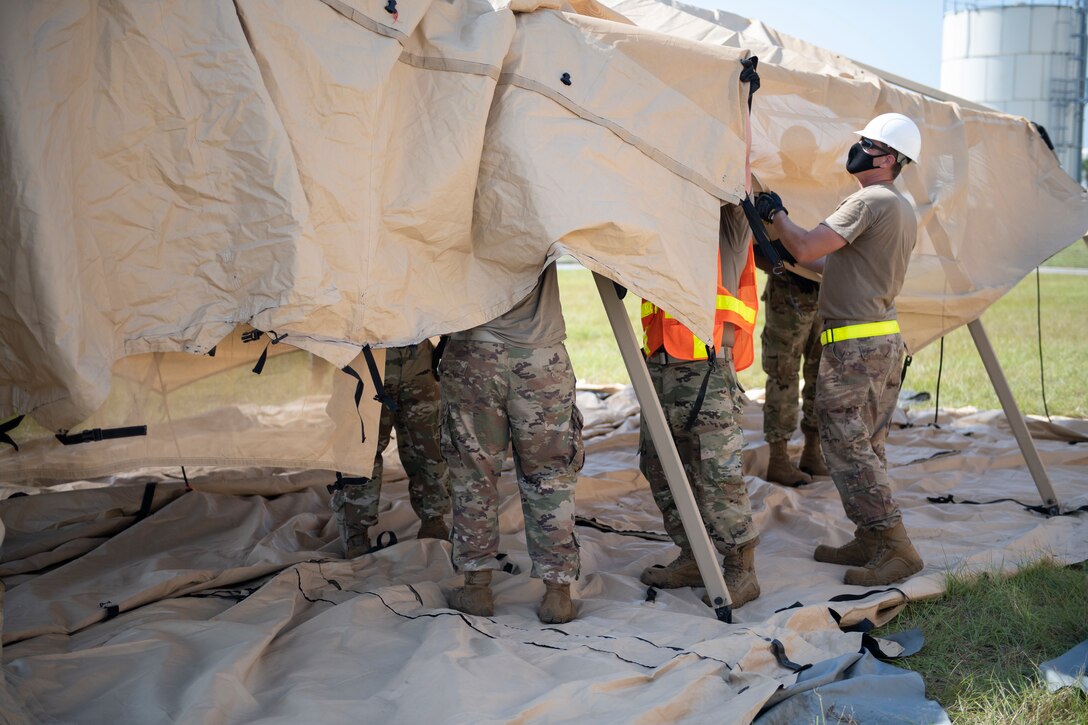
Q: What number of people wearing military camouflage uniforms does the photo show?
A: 5